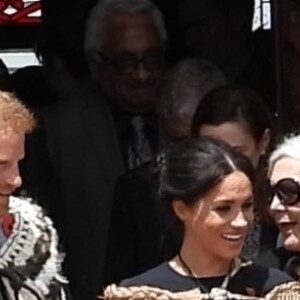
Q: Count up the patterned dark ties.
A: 1